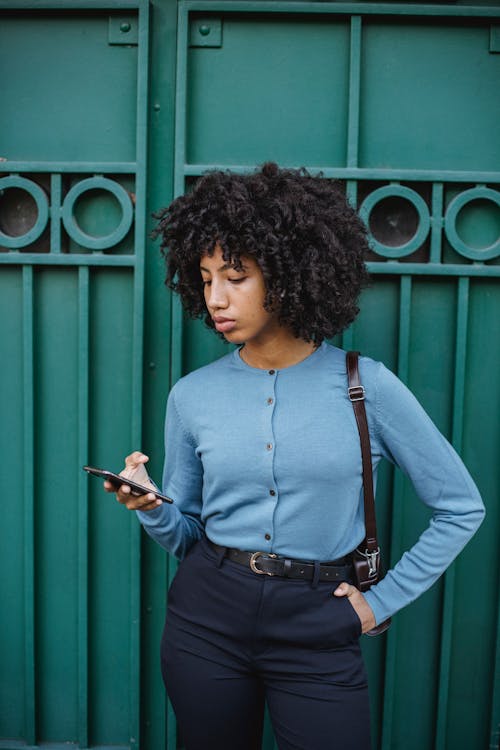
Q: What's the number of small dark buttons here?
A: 5